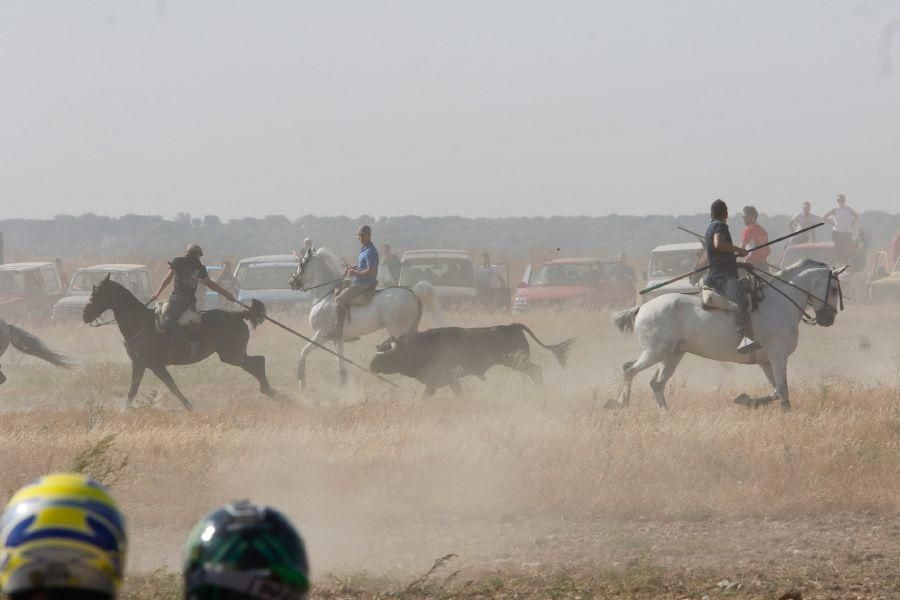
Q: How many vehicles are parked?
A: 9